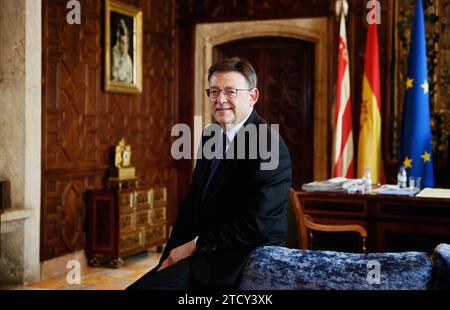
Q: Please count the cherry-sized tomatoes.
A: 0